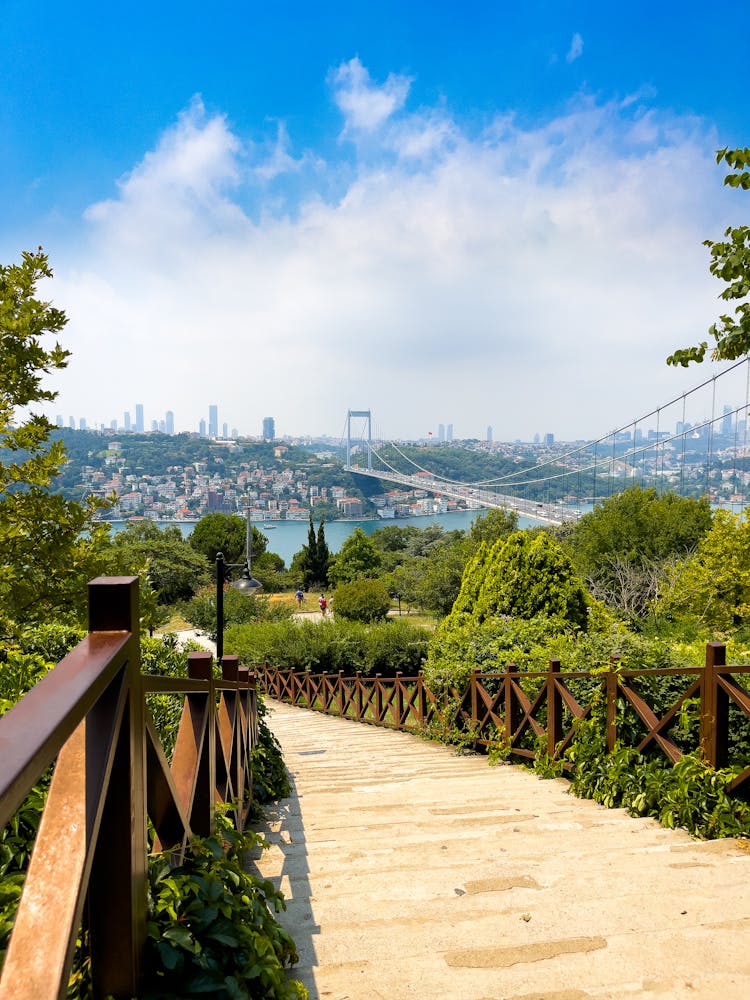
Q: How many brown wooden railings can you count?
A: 2